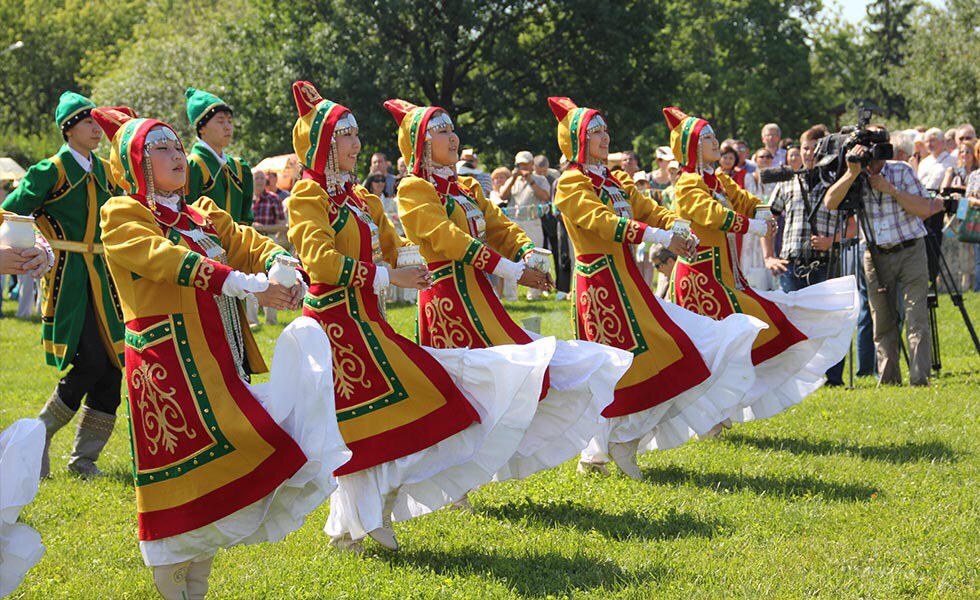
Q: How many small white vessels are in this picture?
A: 6